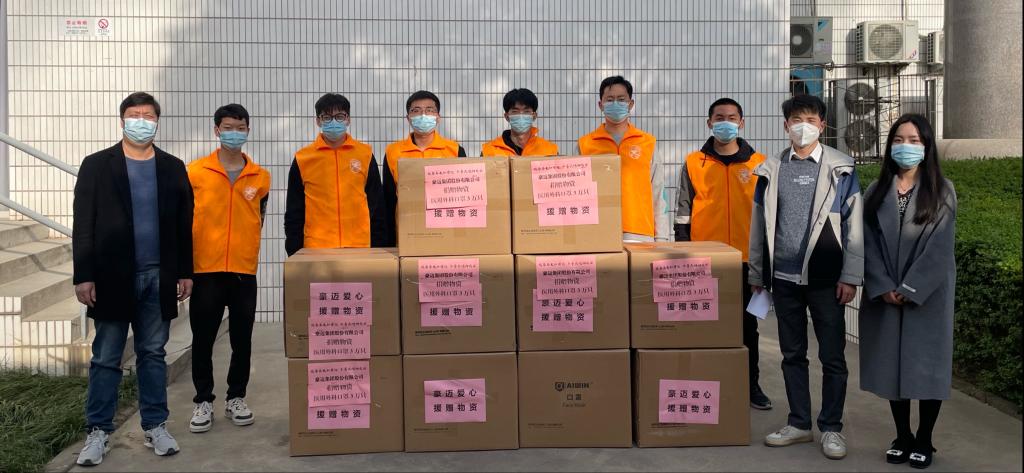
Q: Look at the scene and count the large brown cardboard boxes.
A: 10